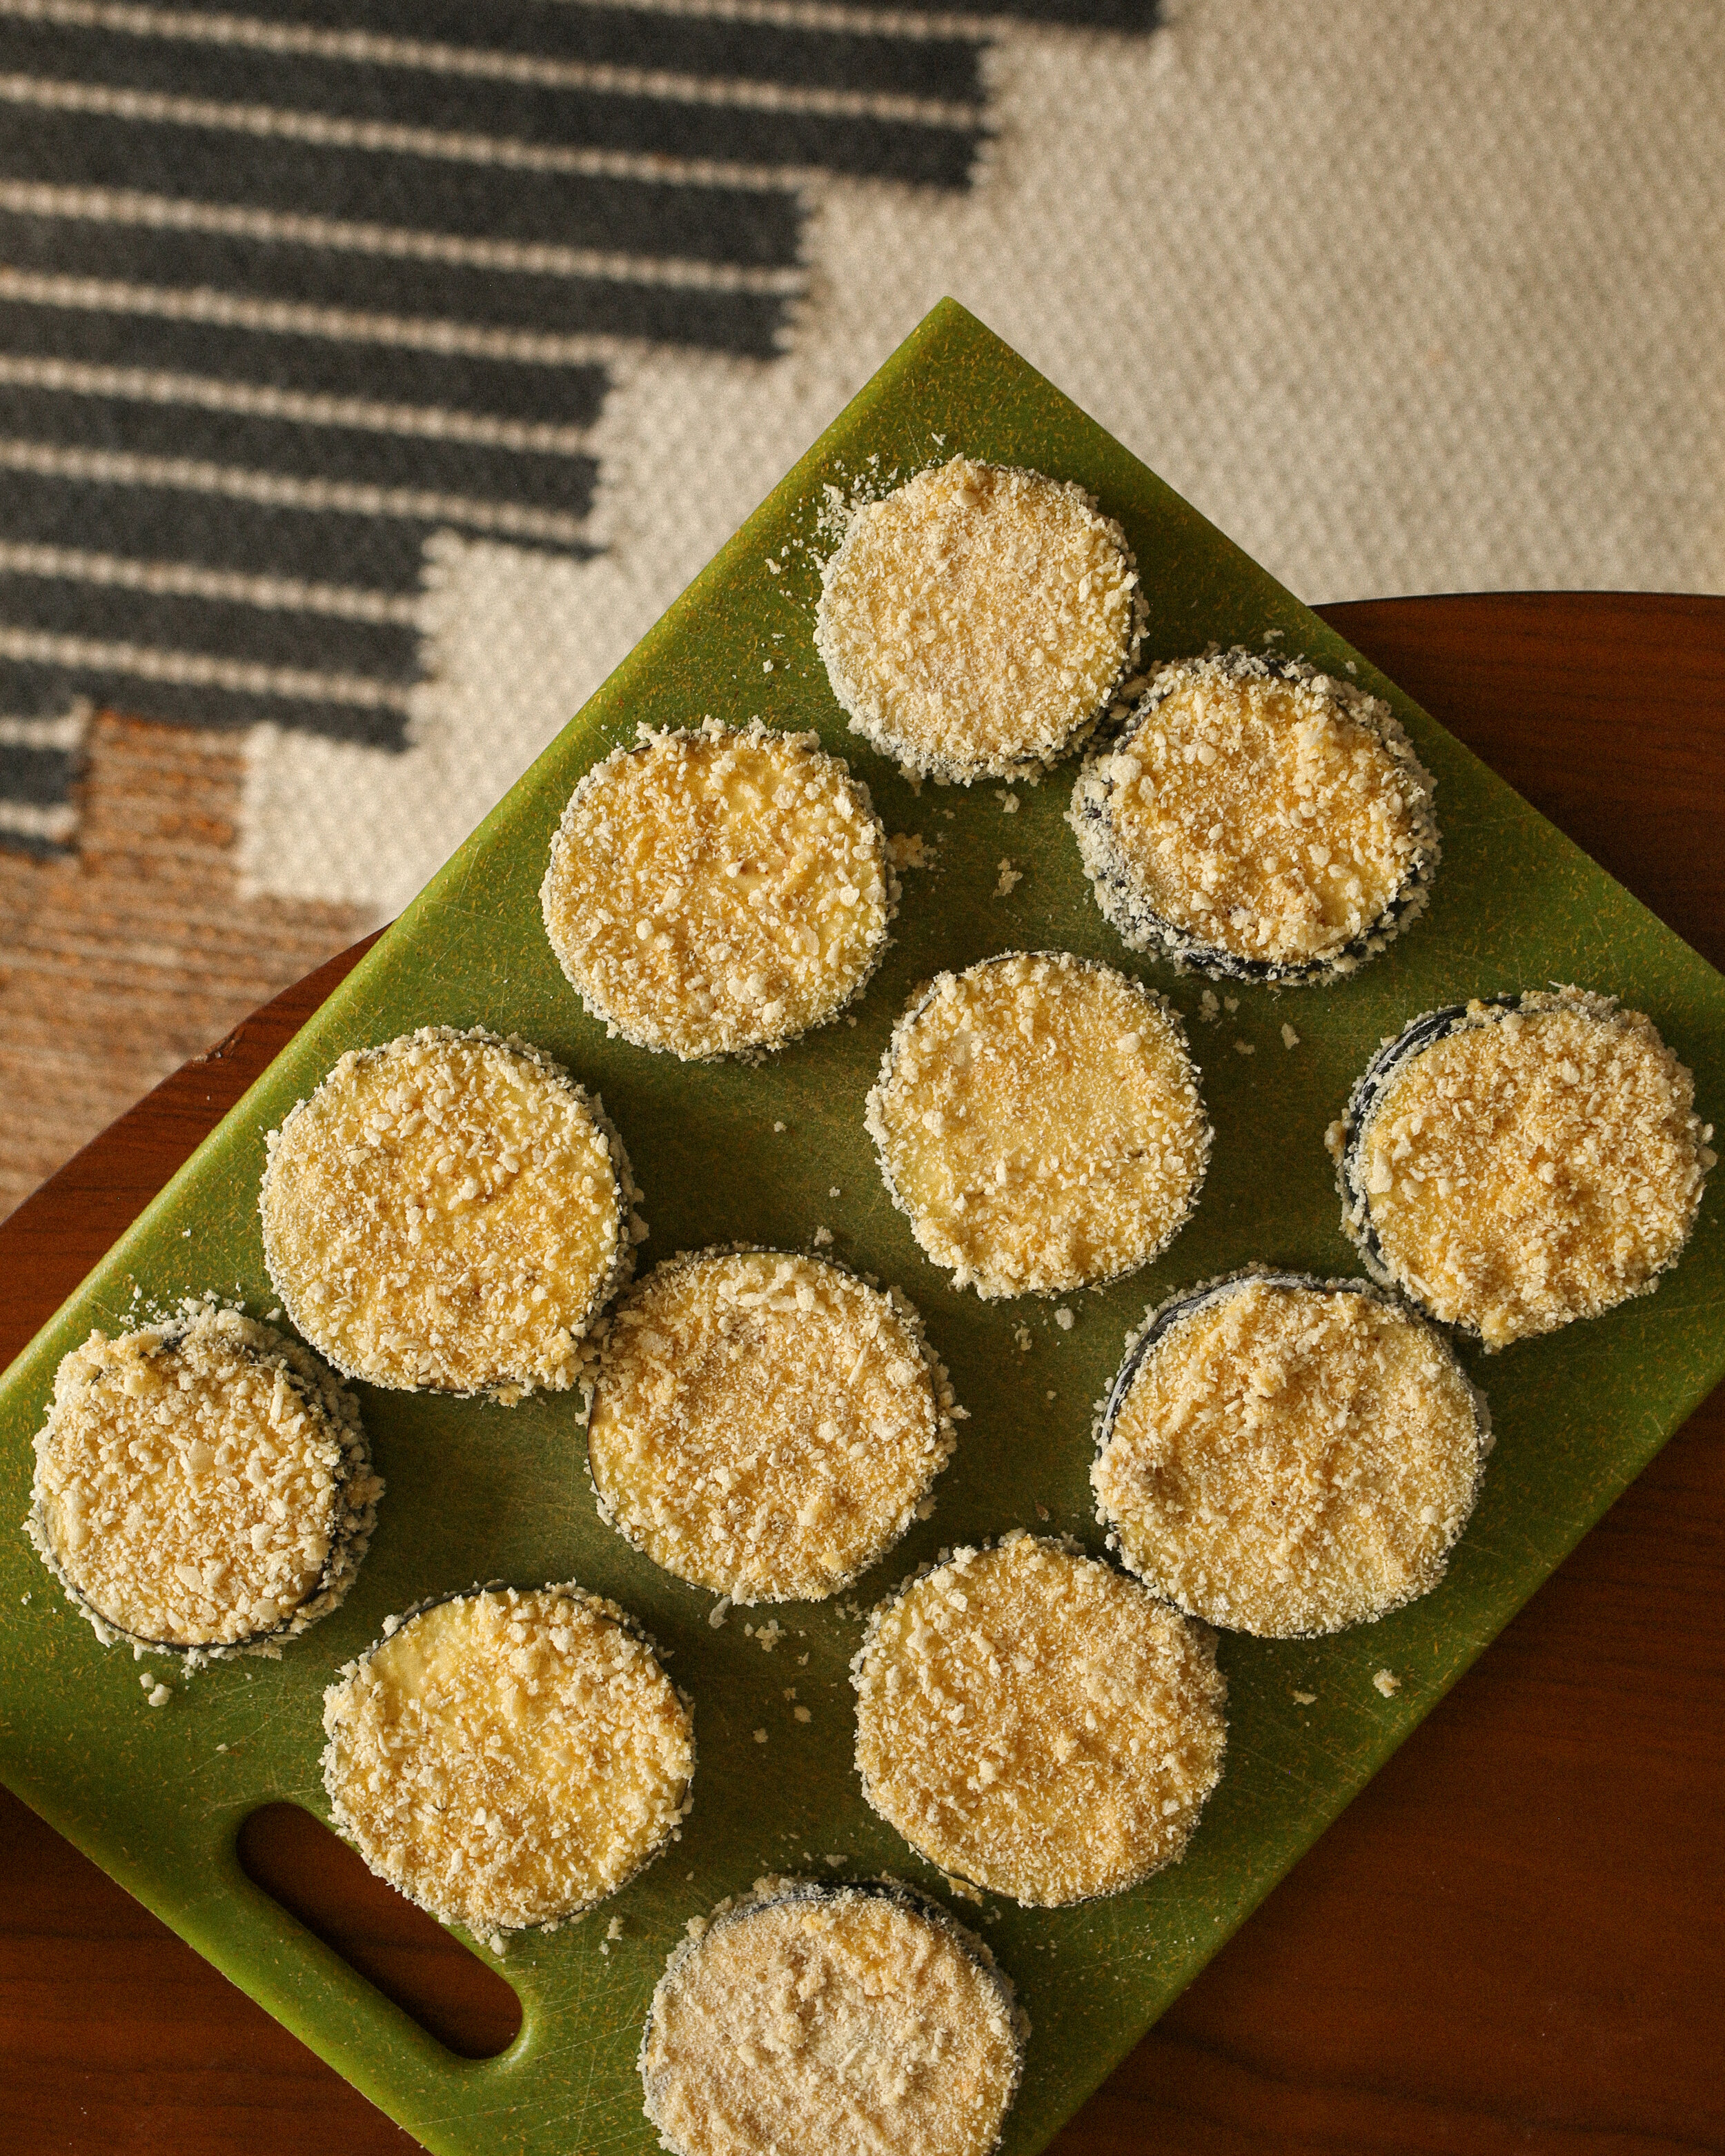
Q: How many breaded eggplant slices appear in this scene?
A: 12